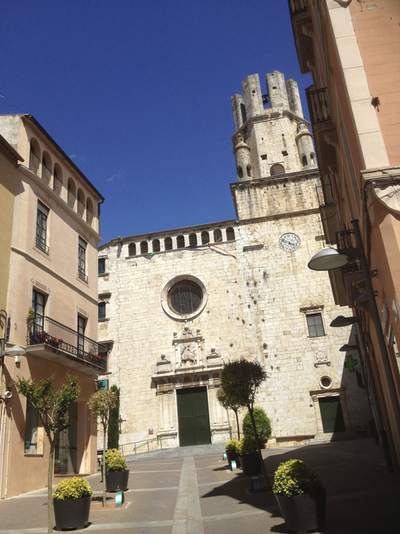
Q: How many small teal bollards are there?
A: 4